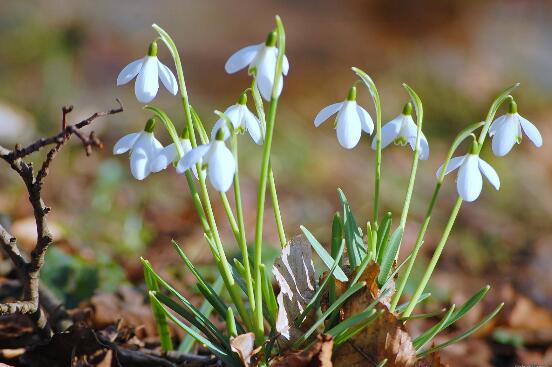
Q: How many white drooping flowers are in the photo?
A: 10